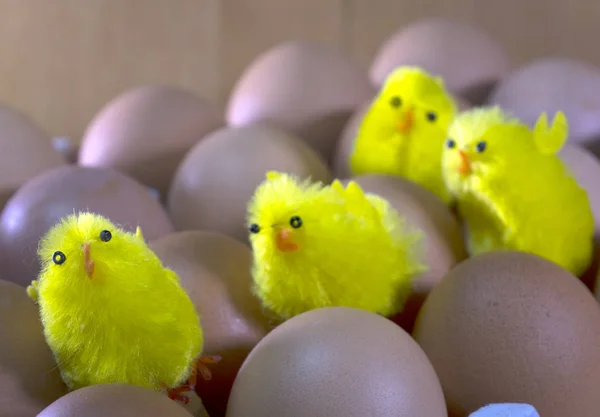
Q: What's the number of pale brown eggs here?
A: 15